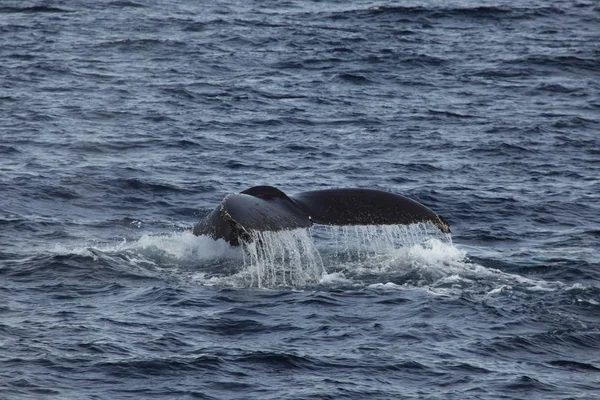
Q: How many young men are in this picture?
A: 0